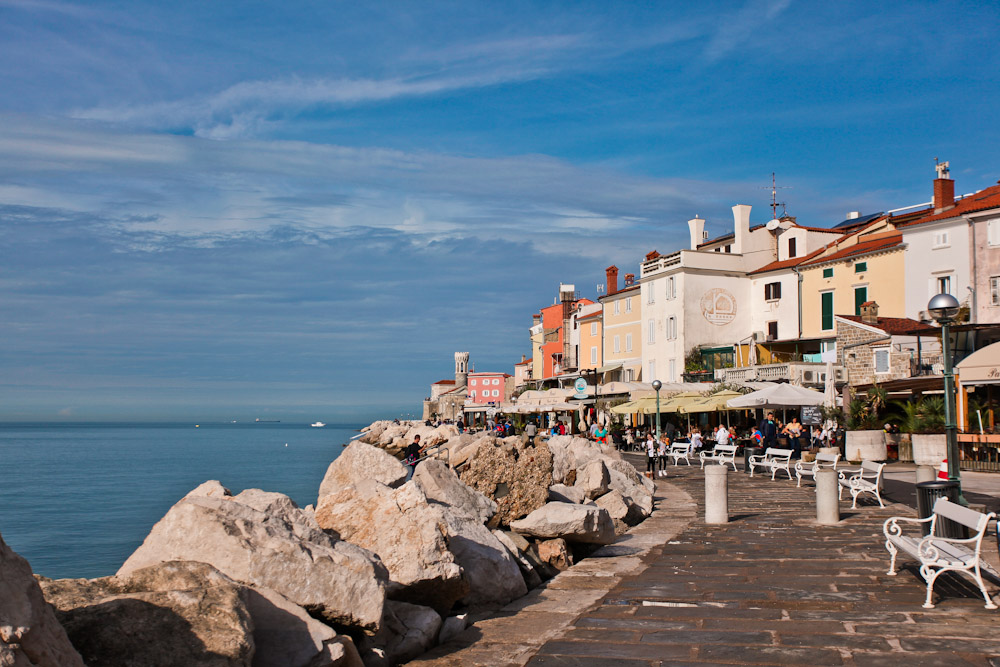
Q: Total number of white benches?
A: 6